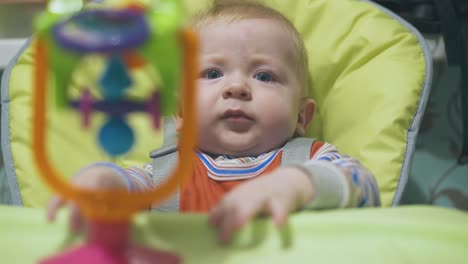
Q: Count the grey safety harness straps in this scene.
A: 2